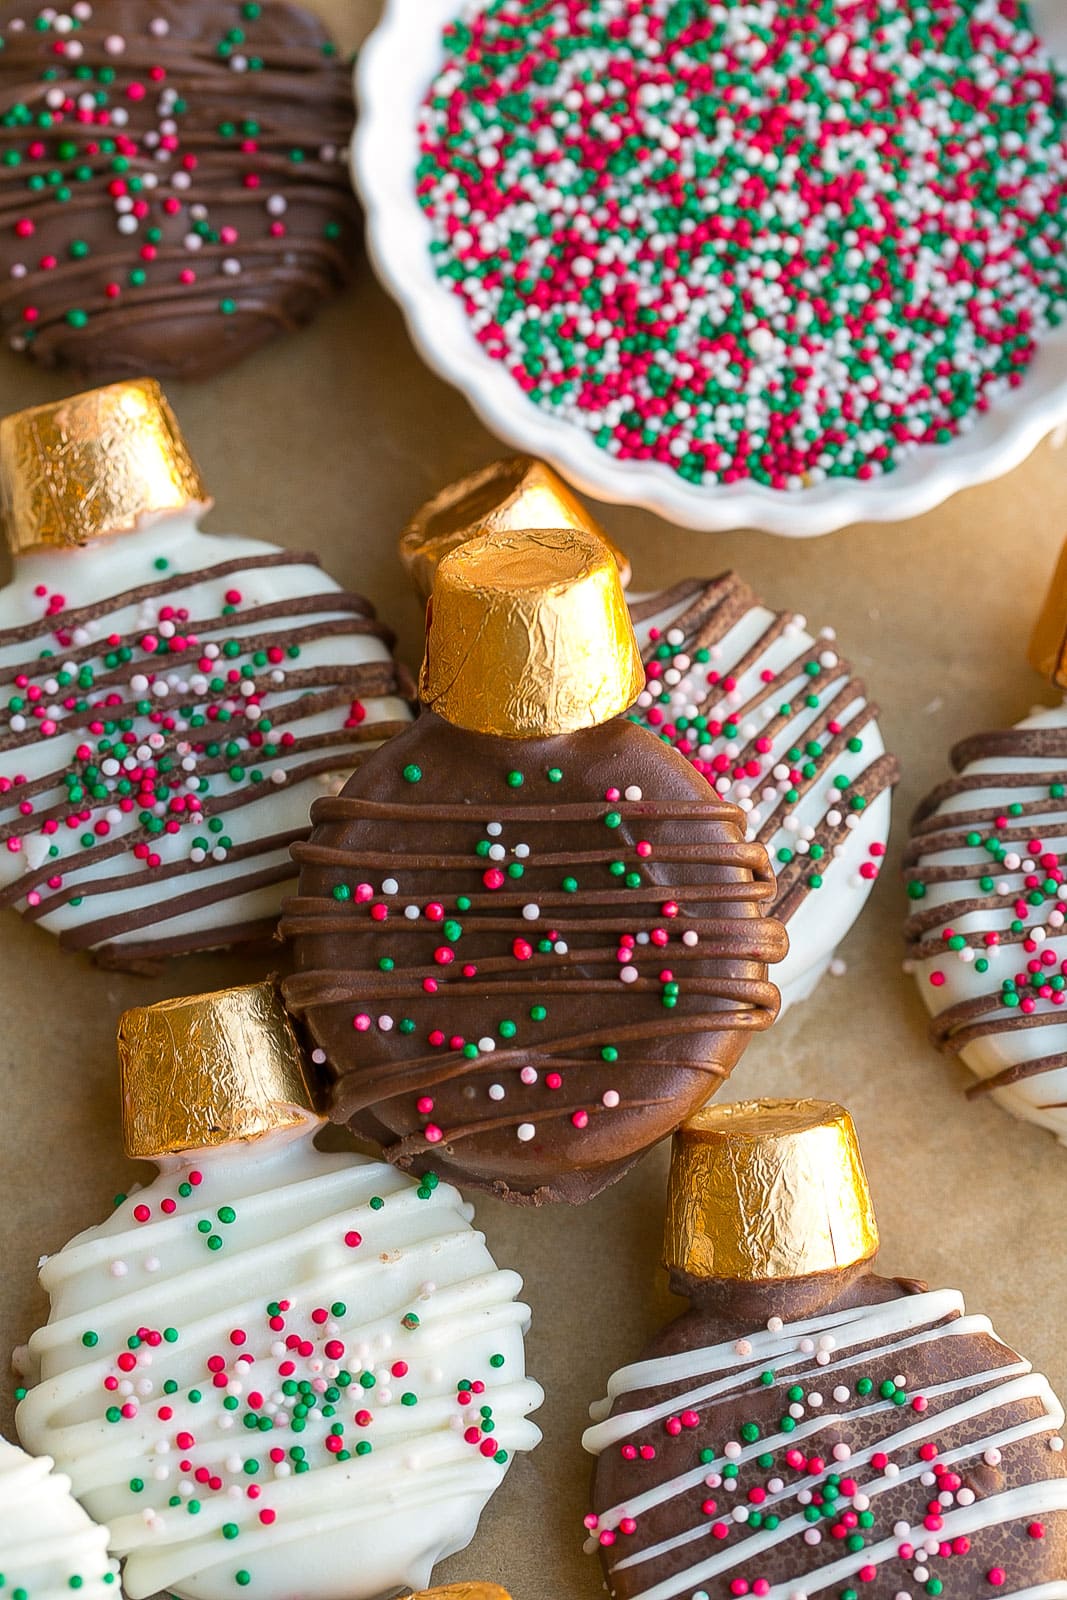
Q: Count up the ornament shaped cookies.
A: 8